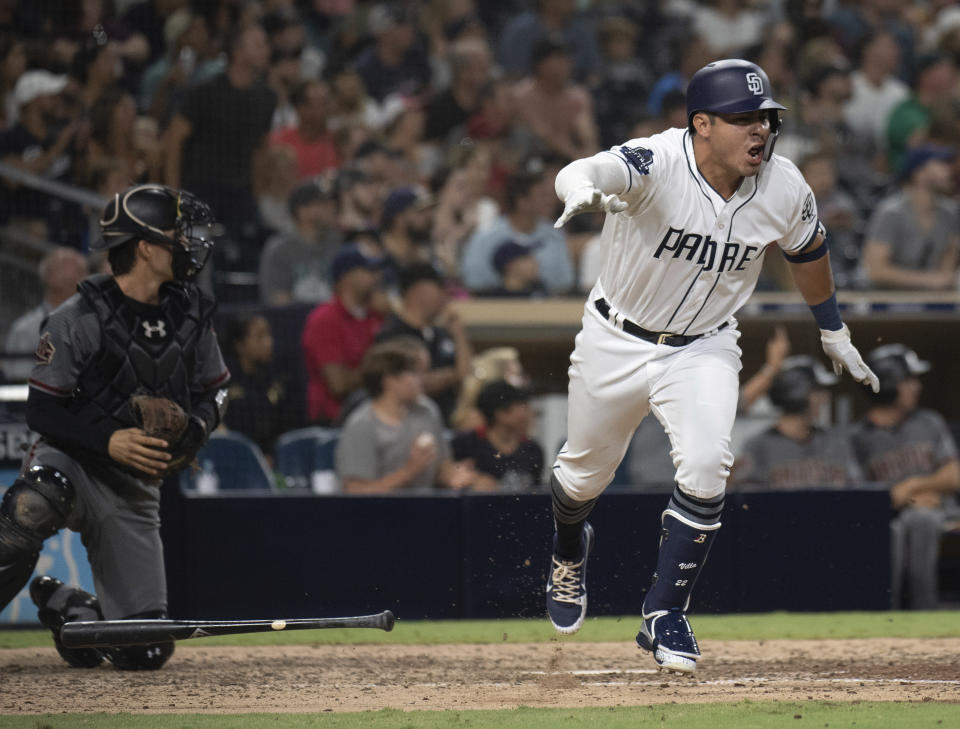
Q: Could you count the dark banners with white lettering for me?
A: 1